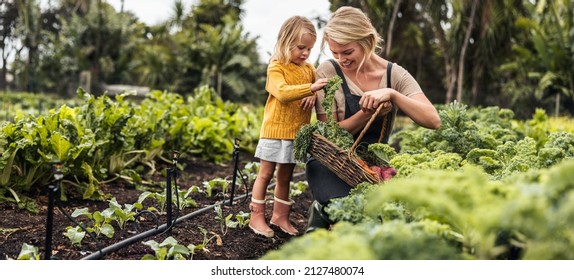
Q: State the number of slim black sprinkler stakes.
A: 3